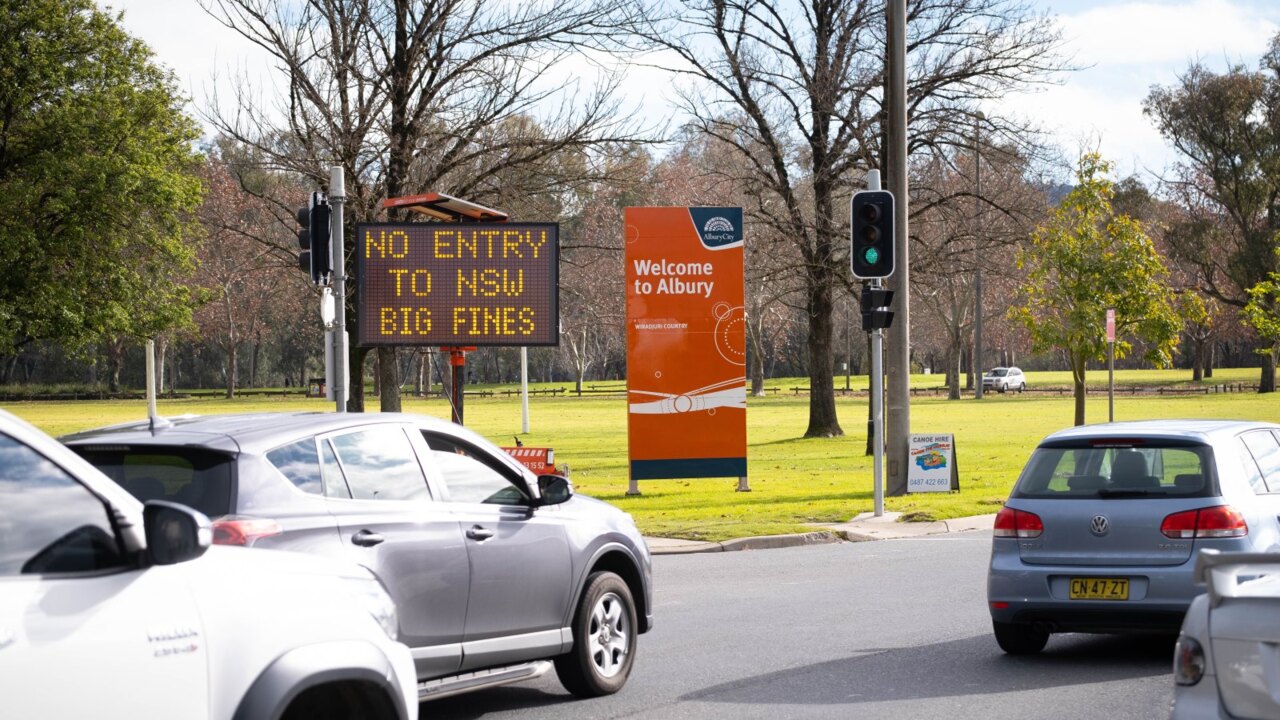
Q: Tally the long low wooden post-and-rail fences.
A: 1